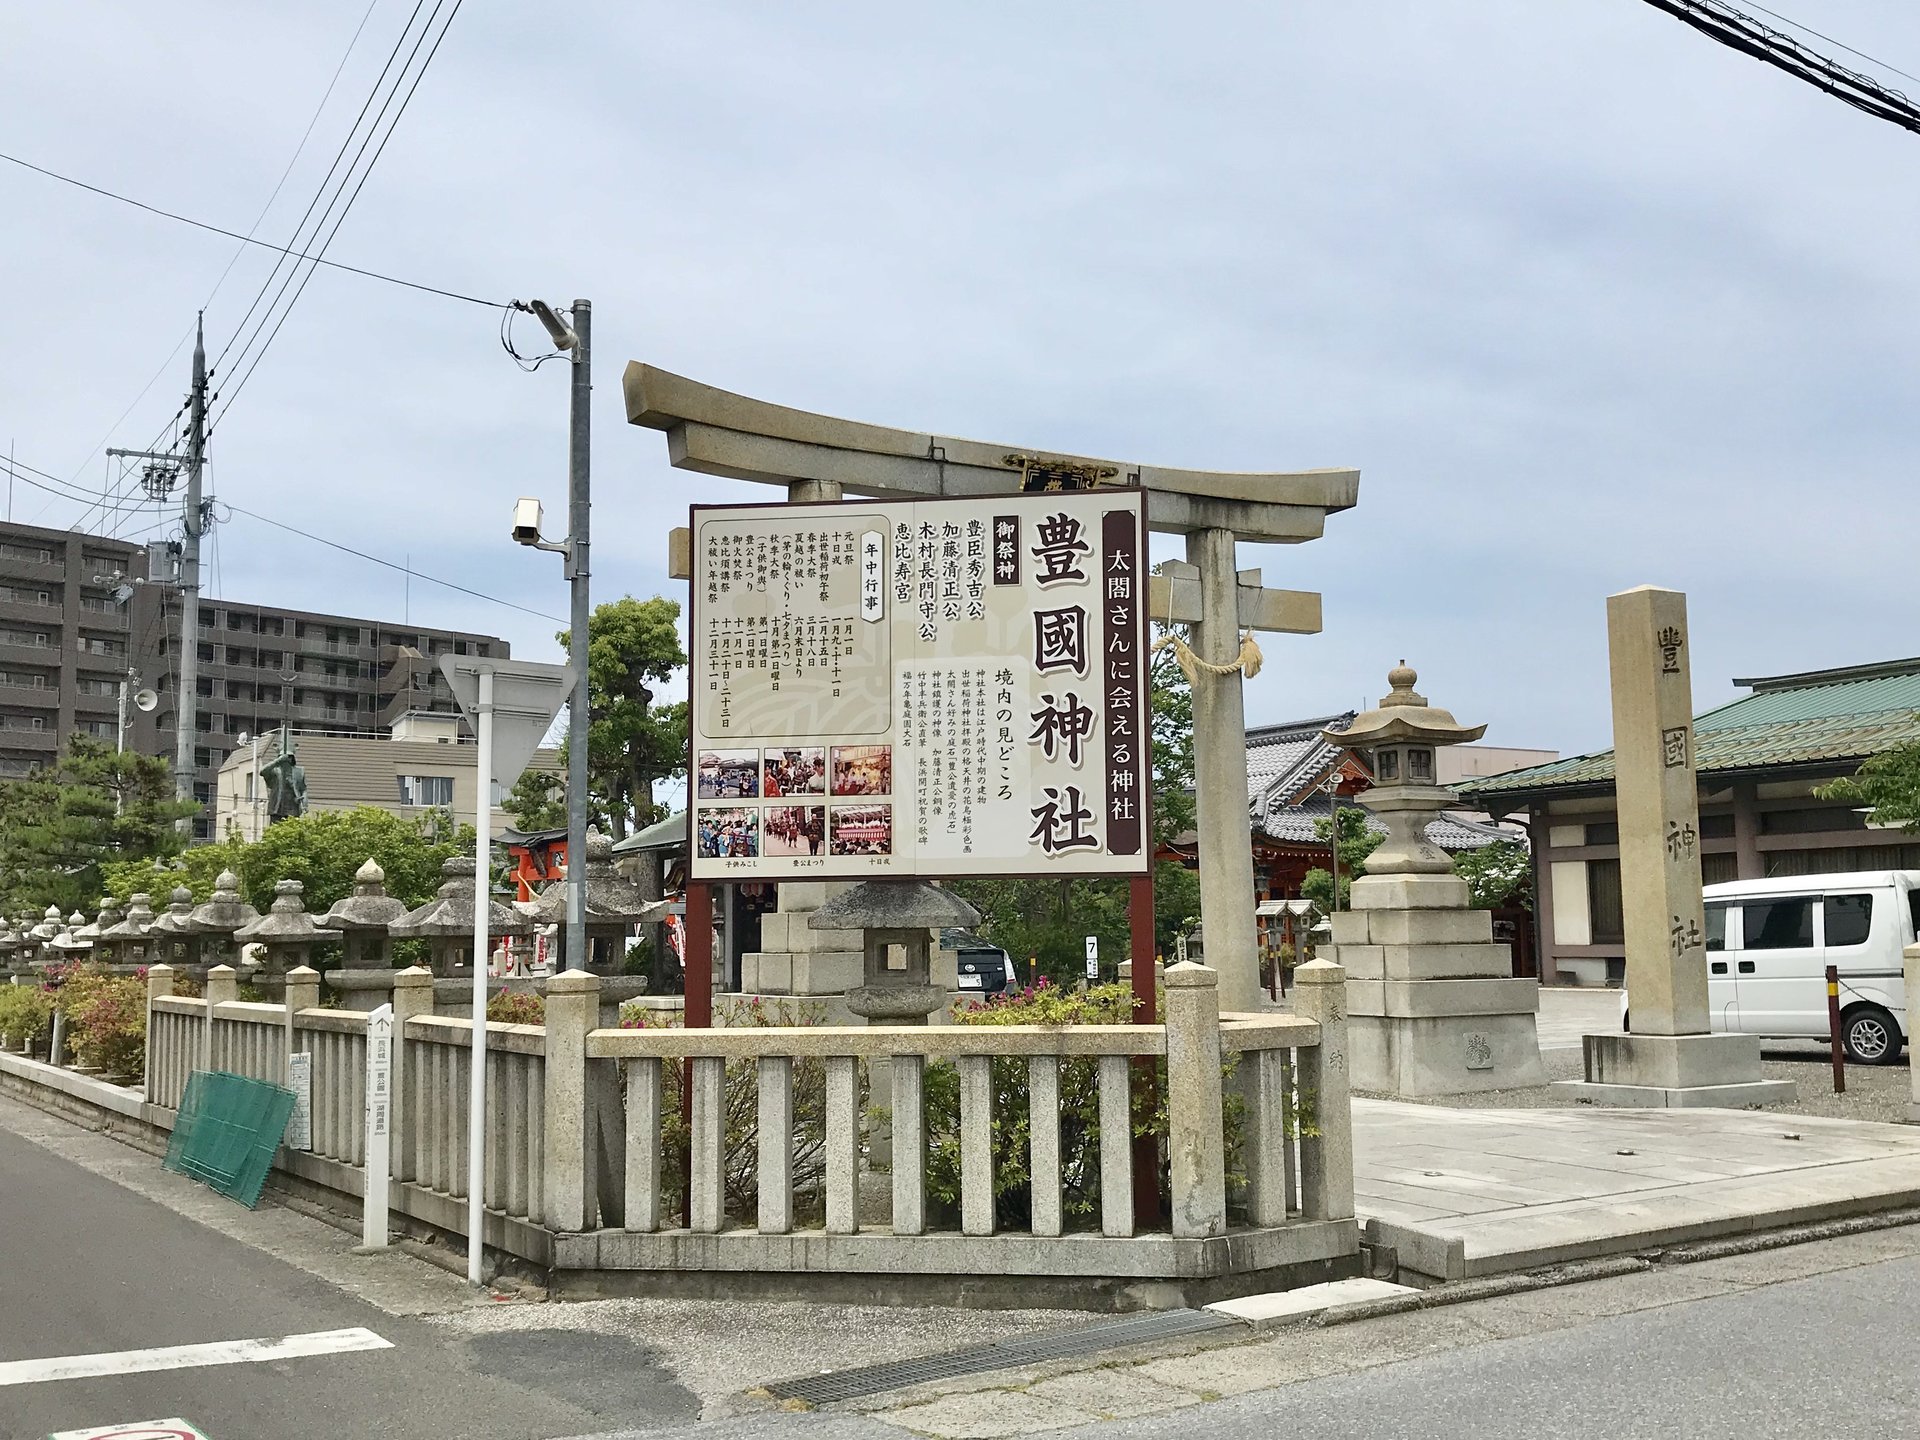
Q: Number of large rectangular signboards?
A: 1